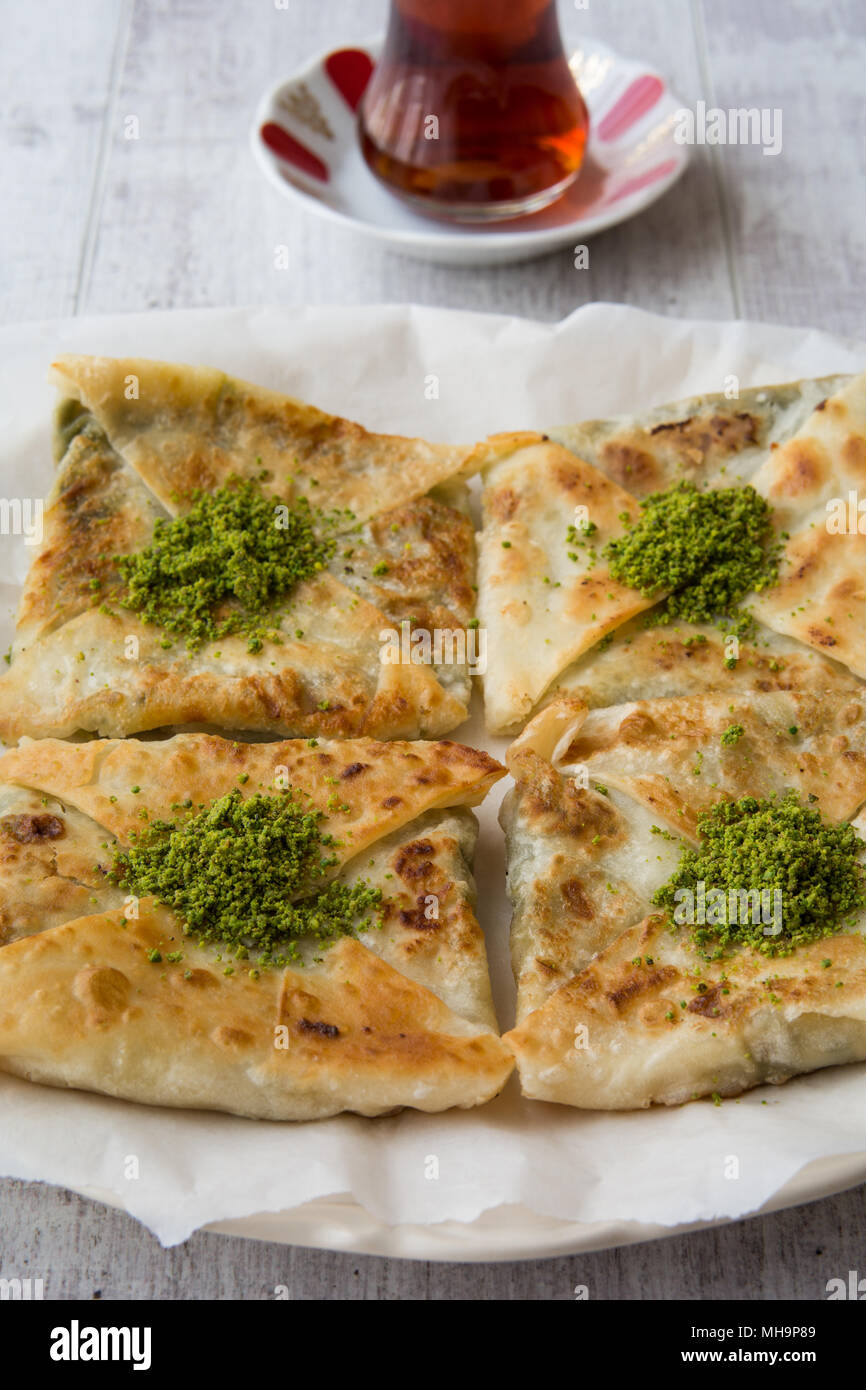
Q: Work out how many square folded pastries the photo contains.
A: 4